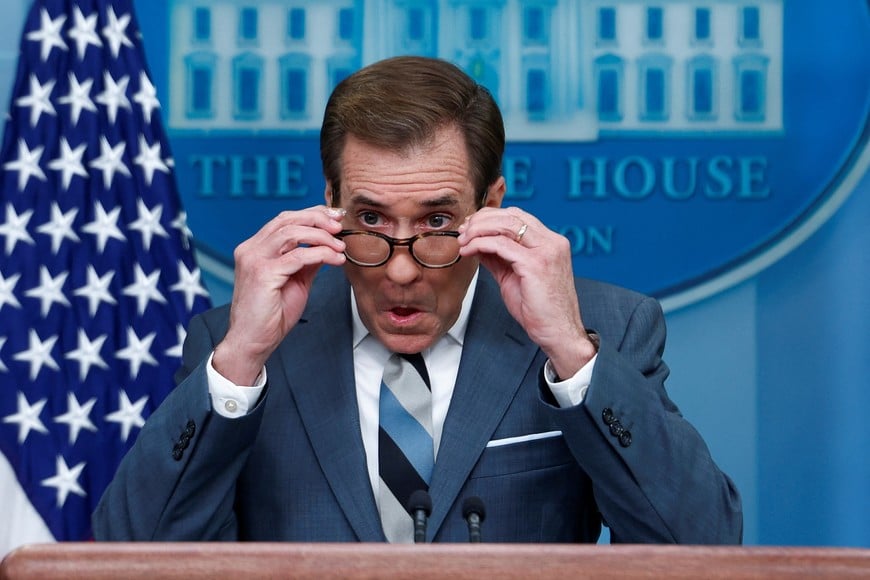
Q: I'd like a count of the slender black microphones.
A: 2